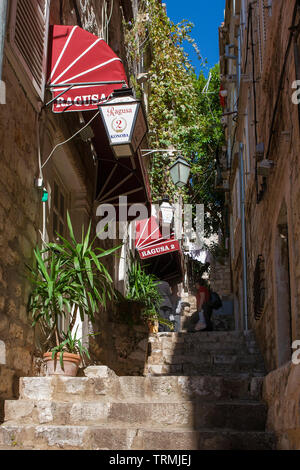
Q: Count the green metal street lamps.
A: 1